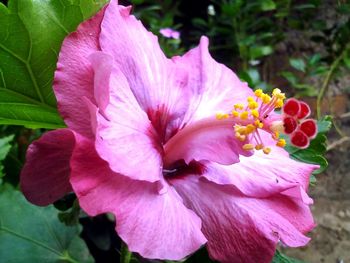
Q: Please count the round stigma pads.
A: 5